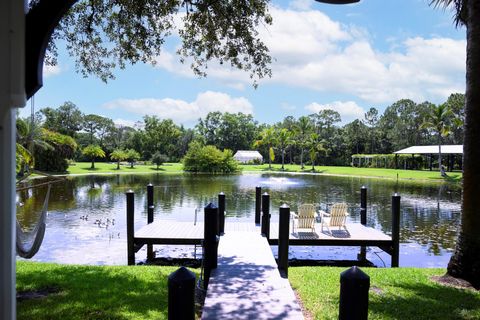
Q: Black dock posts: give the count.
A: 11